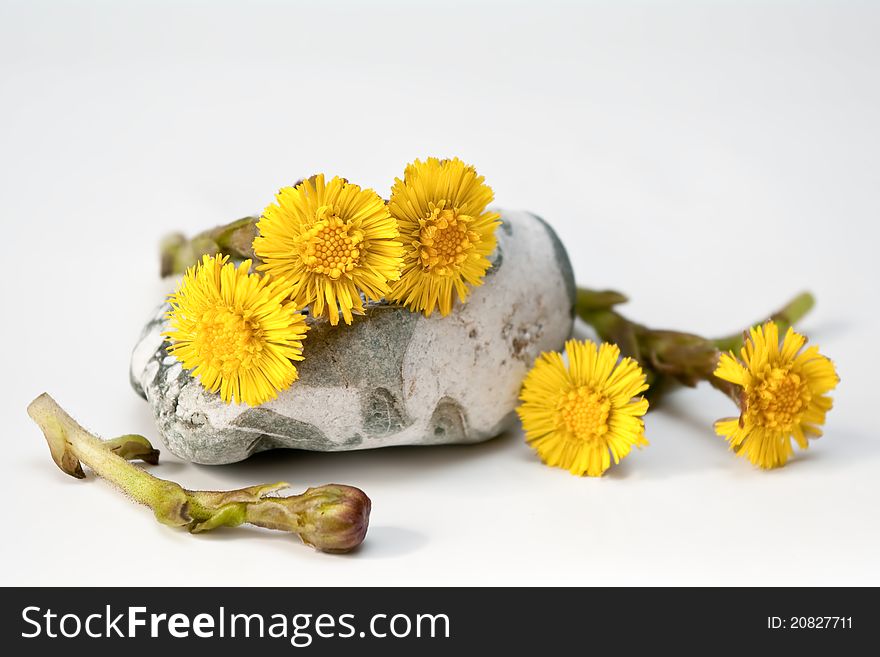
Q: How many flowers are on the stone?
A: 3